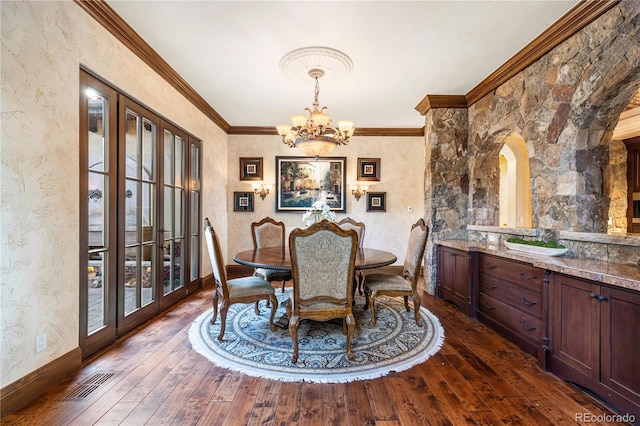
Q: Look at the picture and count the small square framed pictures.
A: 4